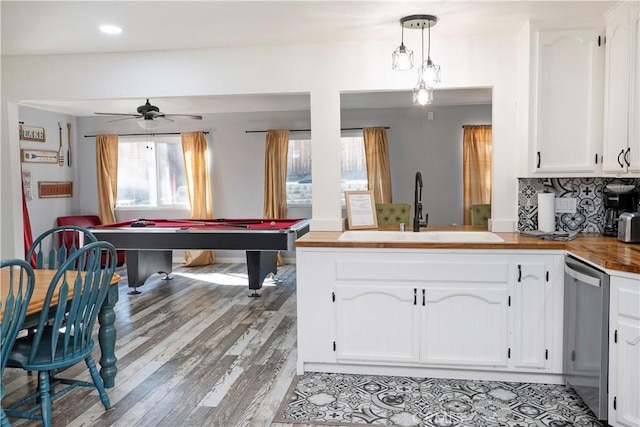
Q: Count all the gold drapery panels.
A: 5